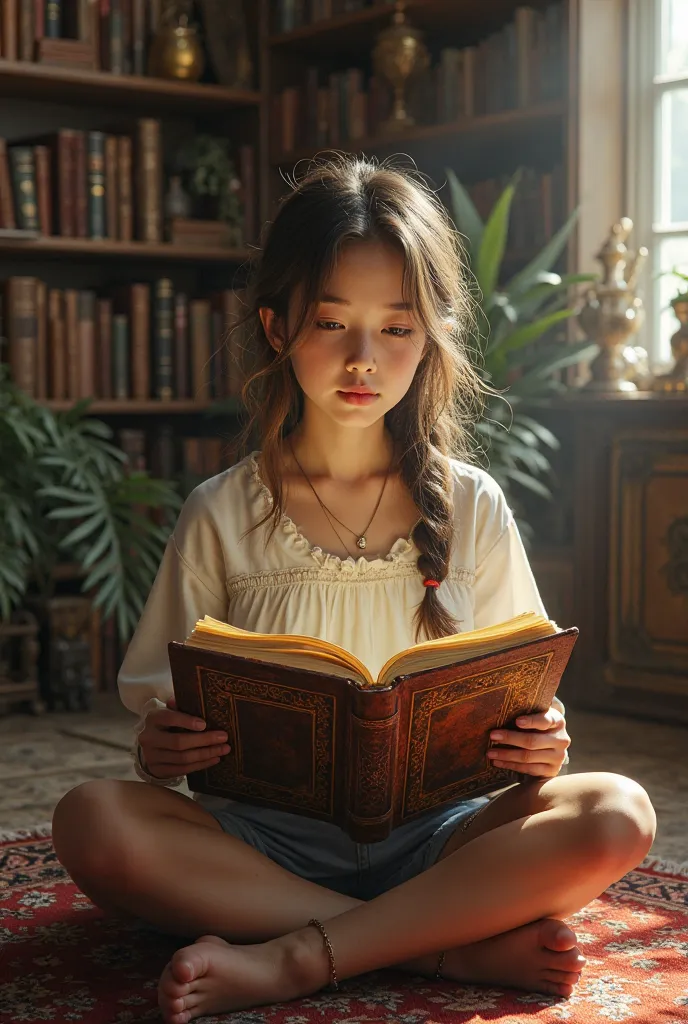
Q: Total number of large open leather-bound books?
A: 1